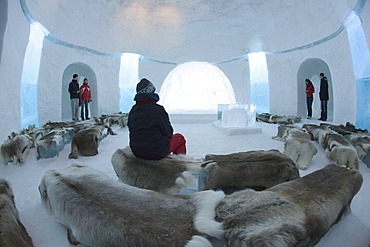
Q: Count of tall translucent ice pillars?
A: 4